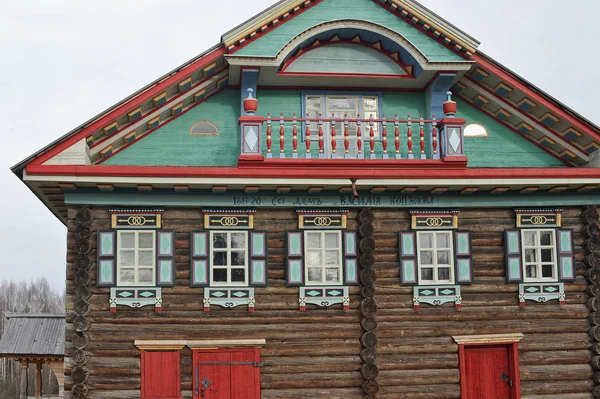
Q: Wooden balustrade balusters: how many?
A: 14